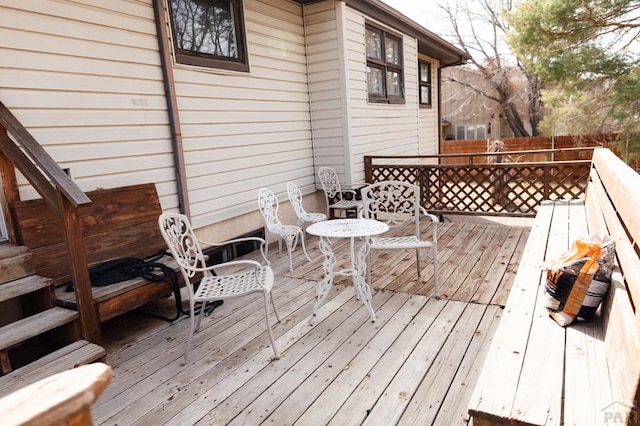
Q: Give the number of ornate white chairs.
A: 5